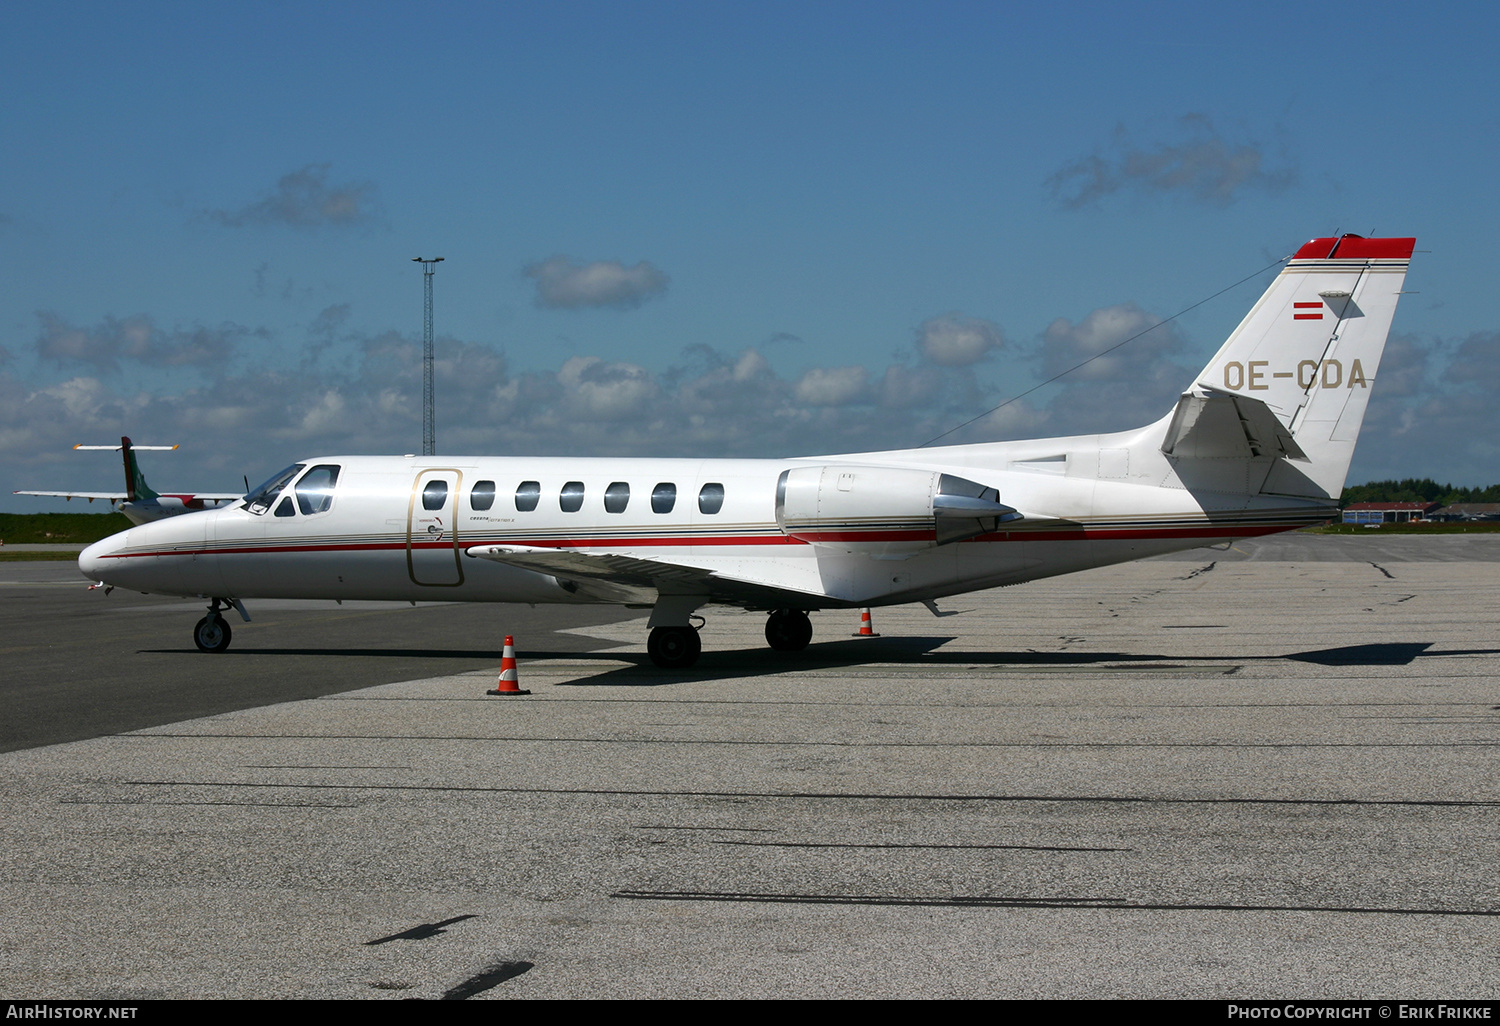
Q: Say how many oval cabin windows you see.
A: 7